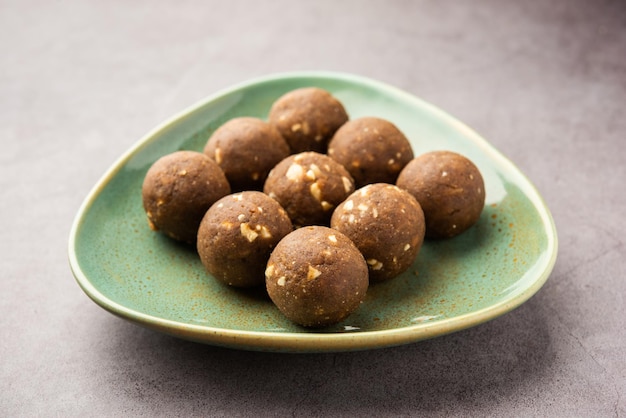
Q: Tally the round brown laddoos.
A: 9